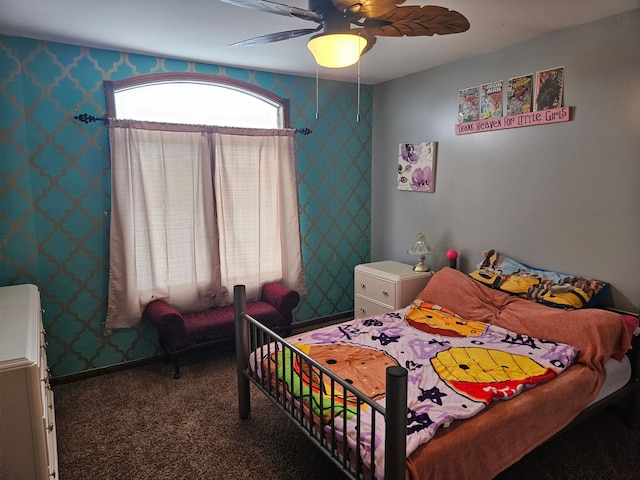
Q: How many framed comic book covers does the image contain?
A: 4